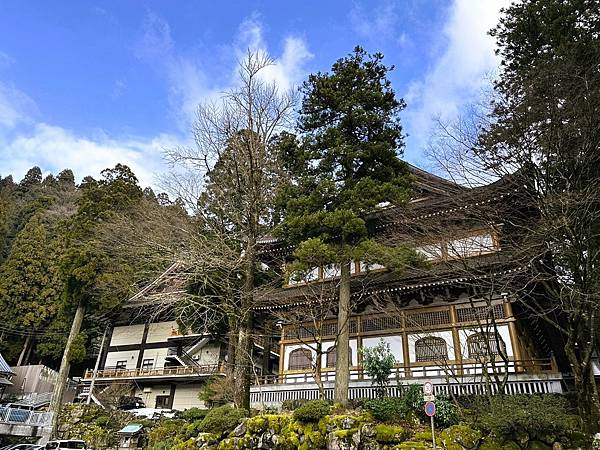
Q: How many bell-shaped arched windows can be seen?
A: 4